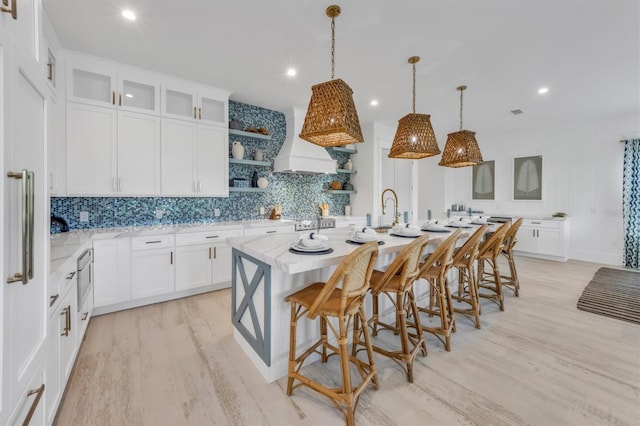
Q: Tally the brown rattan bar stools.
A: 6